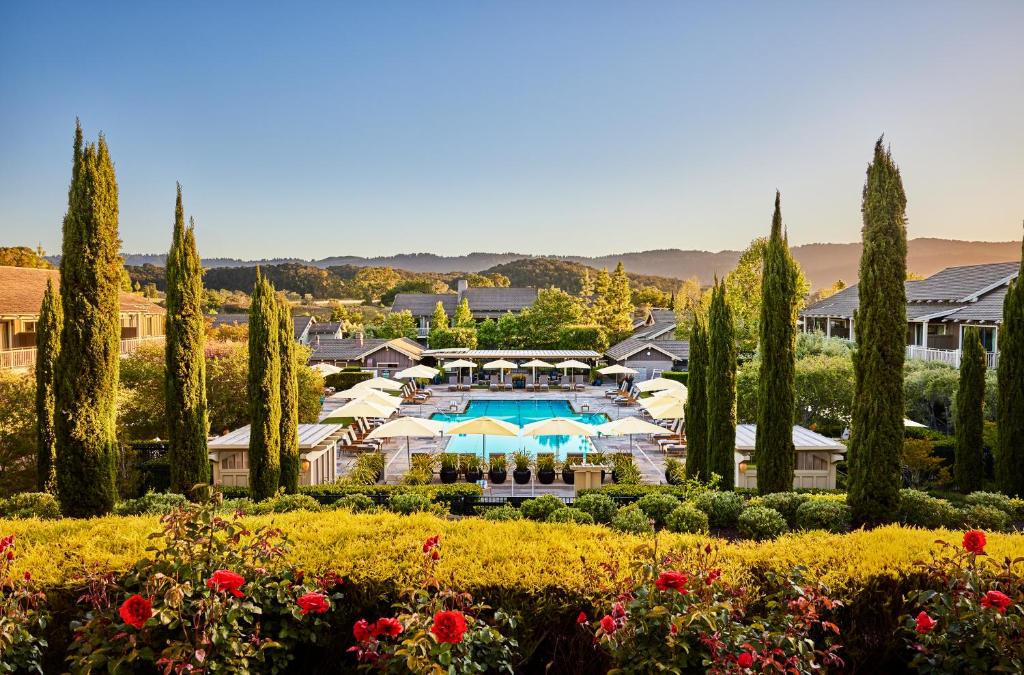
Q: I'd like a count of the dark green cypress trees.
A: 11